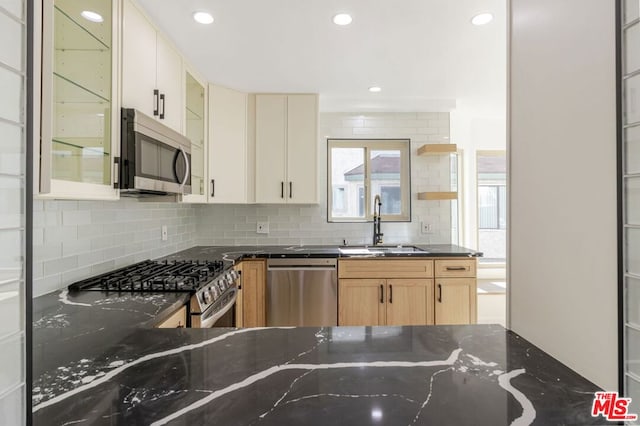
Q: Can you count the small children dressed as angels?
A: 0